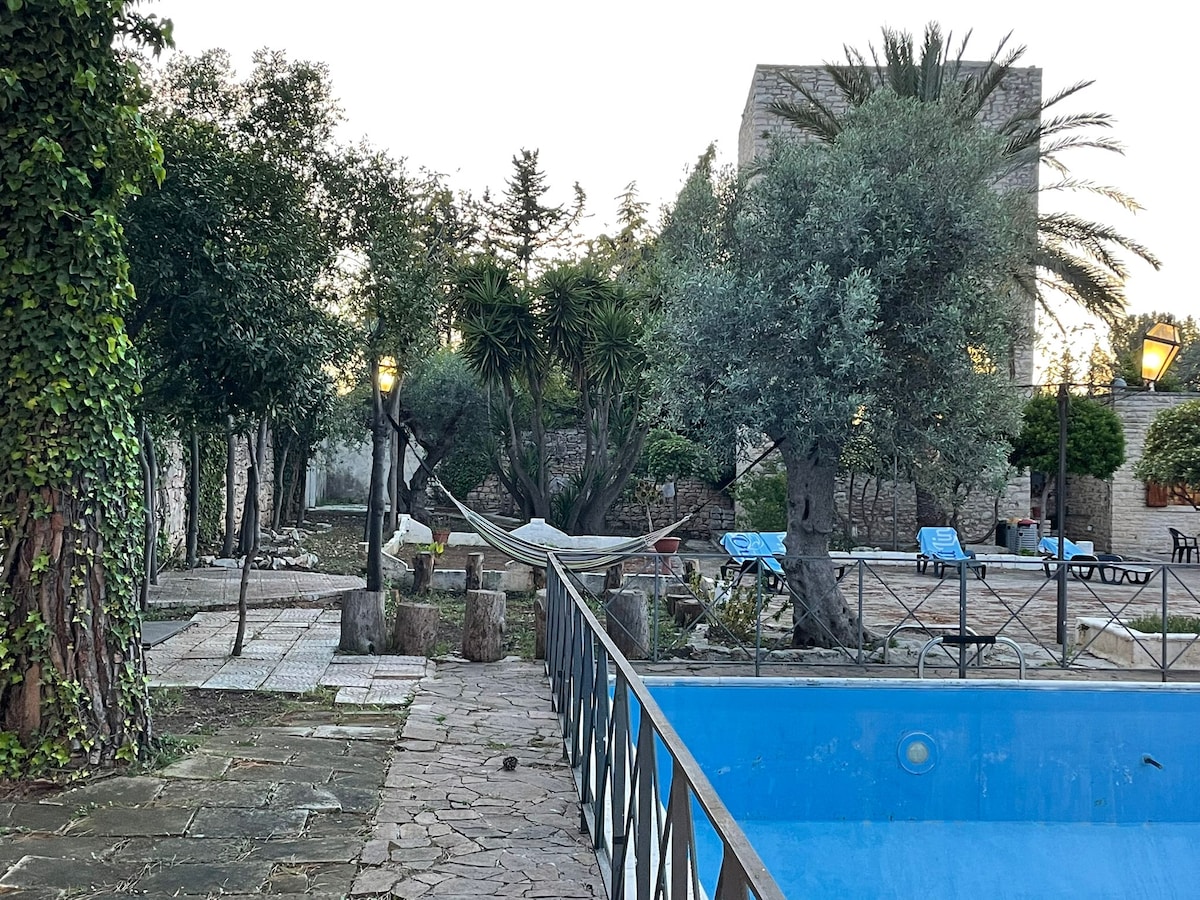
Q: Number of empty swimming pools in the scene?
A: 1